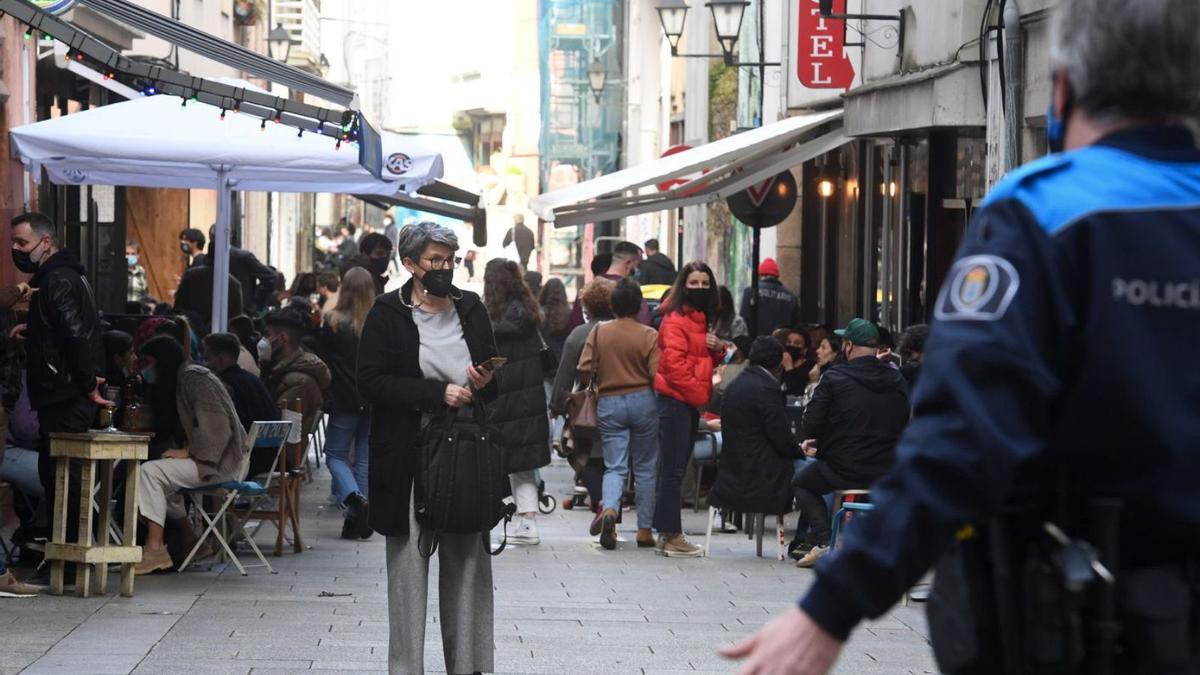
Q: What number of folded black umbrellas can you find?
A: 0